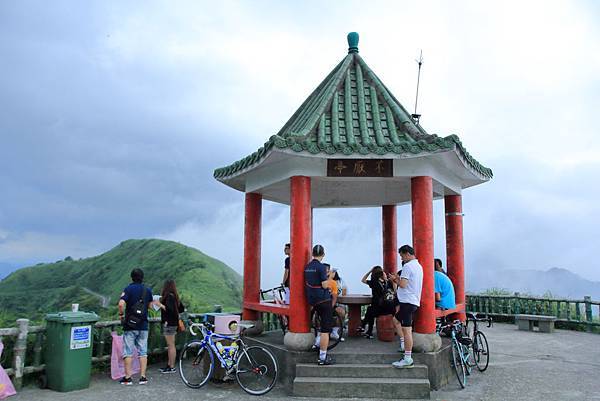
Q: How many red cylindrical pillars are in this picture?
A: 5